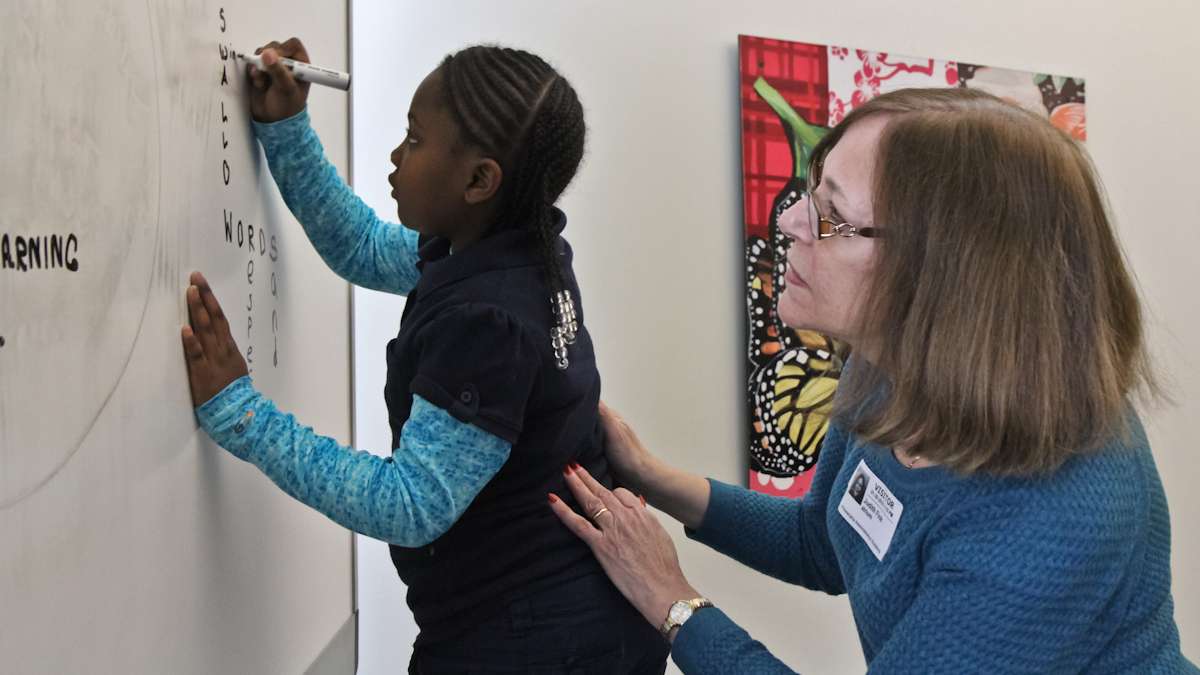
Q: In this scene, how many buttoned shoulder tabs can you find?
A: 1